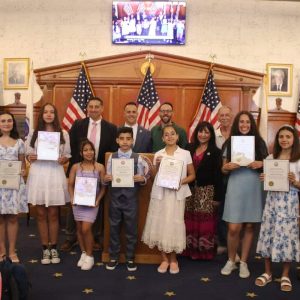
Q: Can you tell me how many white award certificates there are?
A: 7